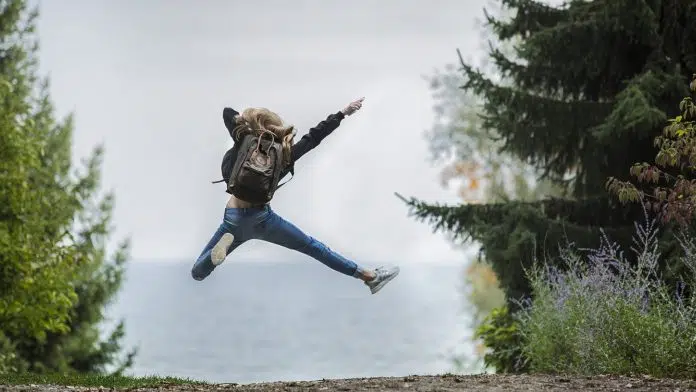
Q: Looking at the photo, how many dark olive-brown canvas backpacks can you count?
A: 1